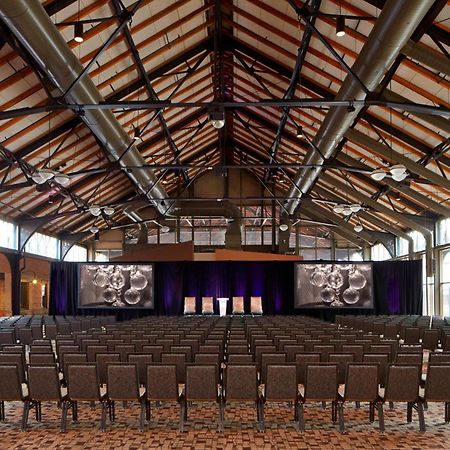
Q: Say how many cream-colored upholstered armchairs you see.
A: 4